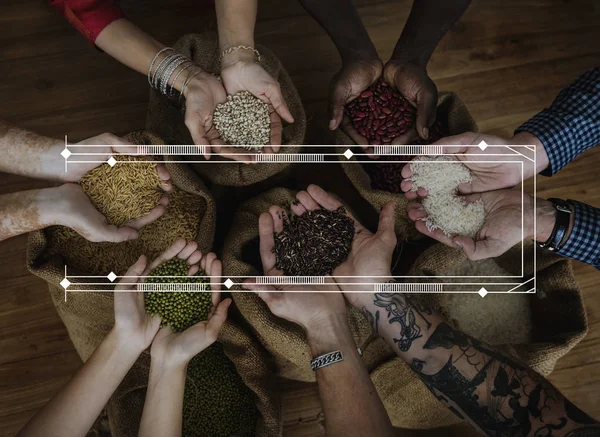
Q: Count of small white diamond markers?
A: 8